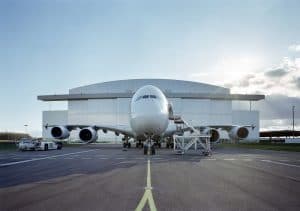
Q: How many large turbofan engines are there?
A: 4